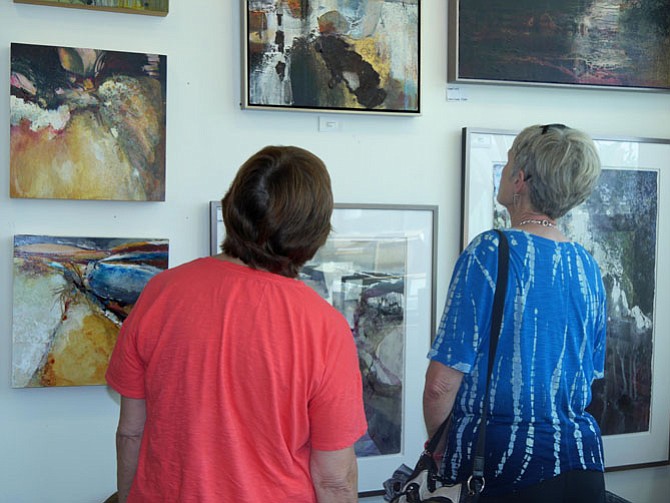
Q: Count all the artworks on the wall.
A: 7